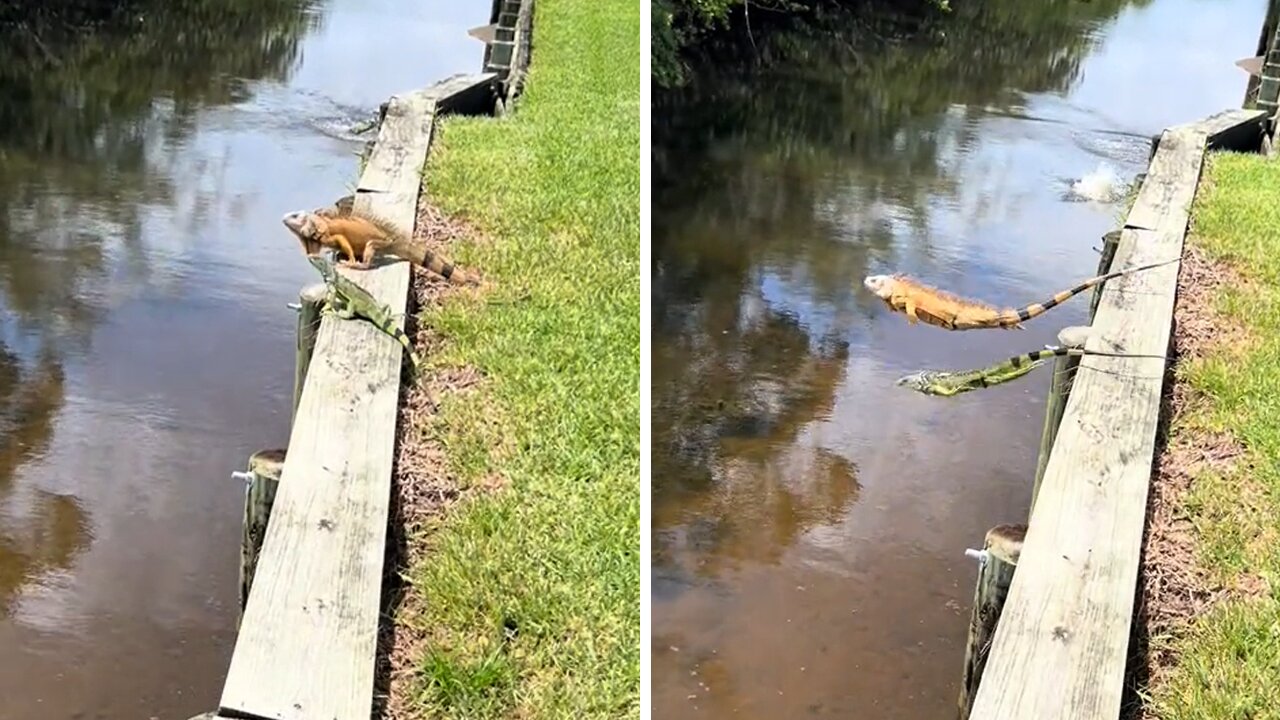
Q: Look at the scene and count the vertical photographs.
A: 2